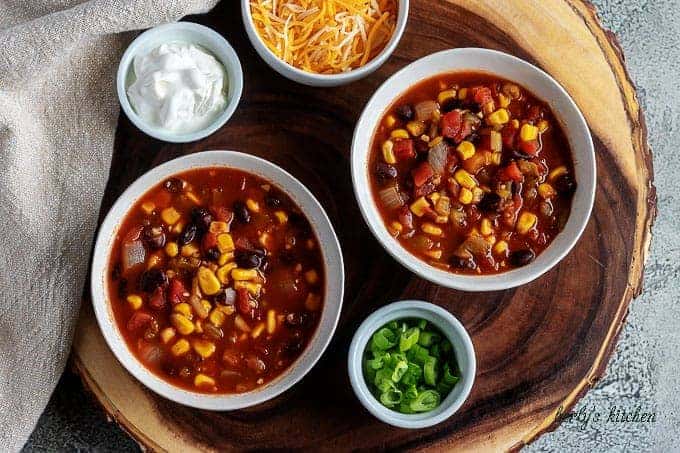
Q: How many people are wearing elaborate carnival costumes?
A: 0